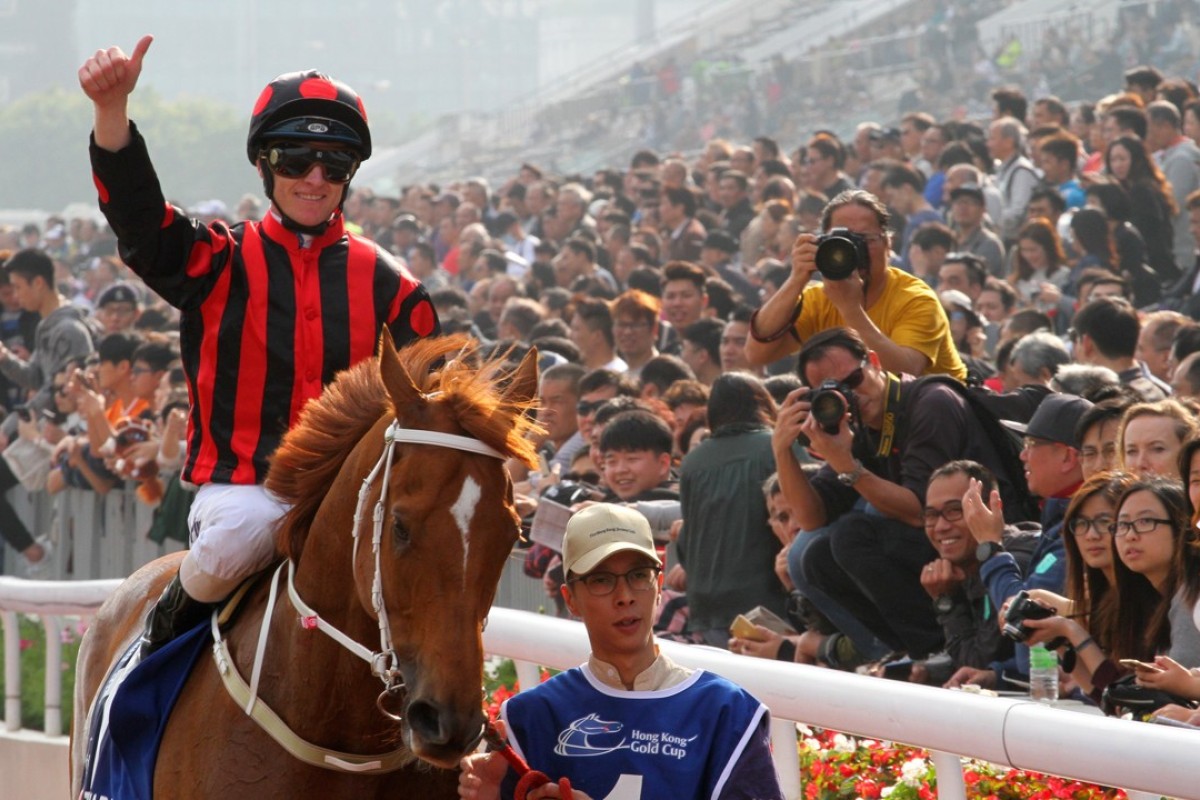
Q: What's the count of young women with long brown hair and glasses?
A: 2